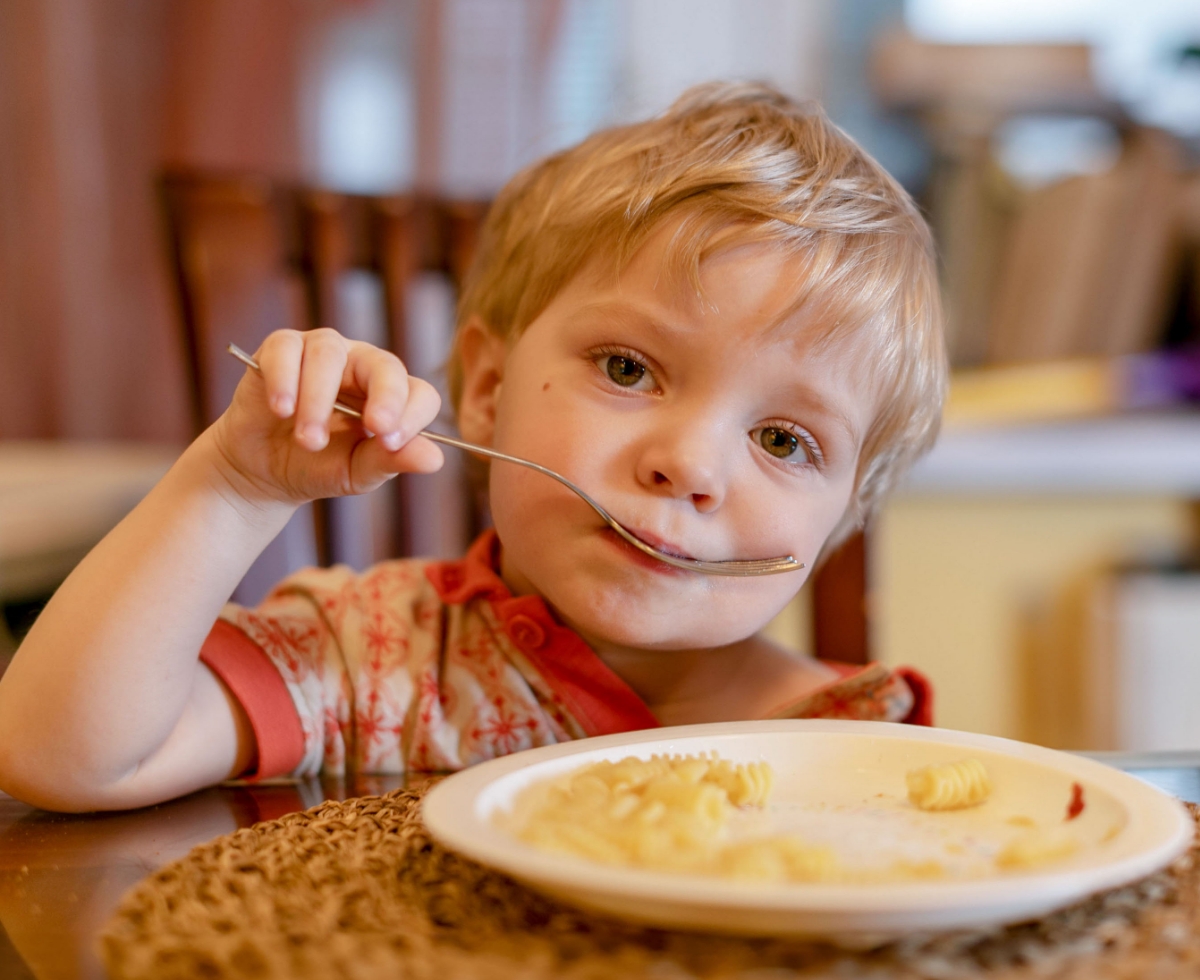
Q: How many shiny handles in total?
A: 1